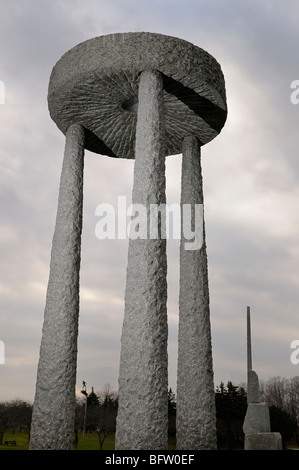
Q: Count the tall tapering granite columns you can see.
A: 3